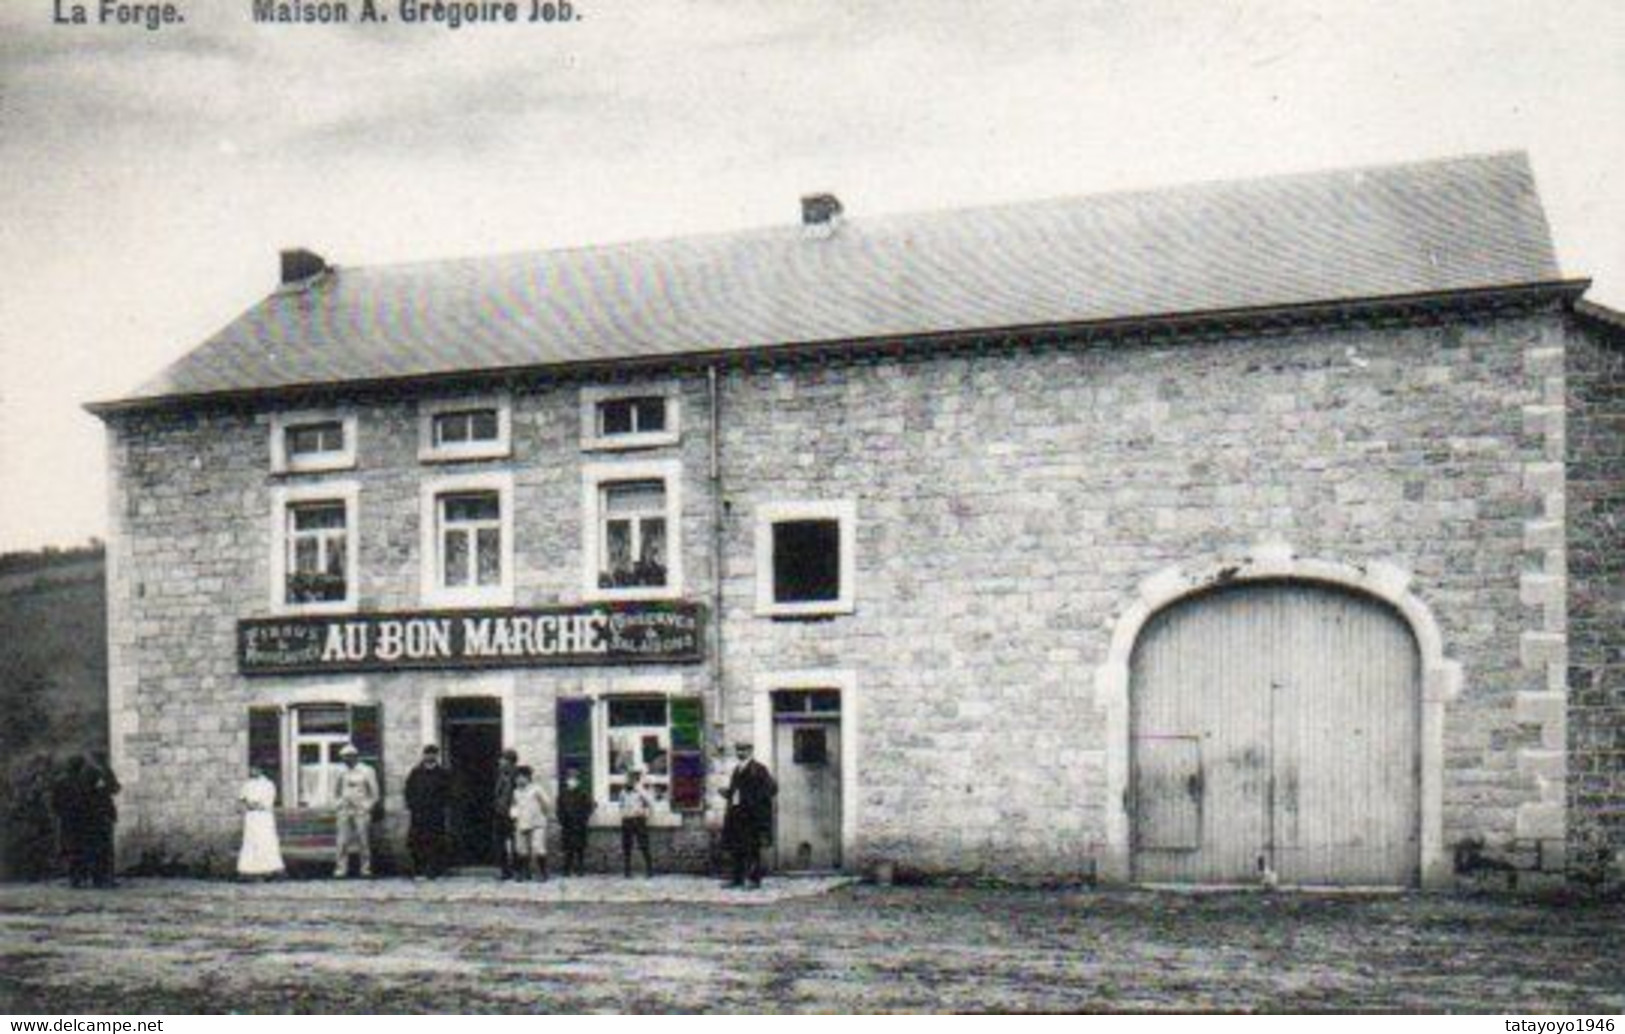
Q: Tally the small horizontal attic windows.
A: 3